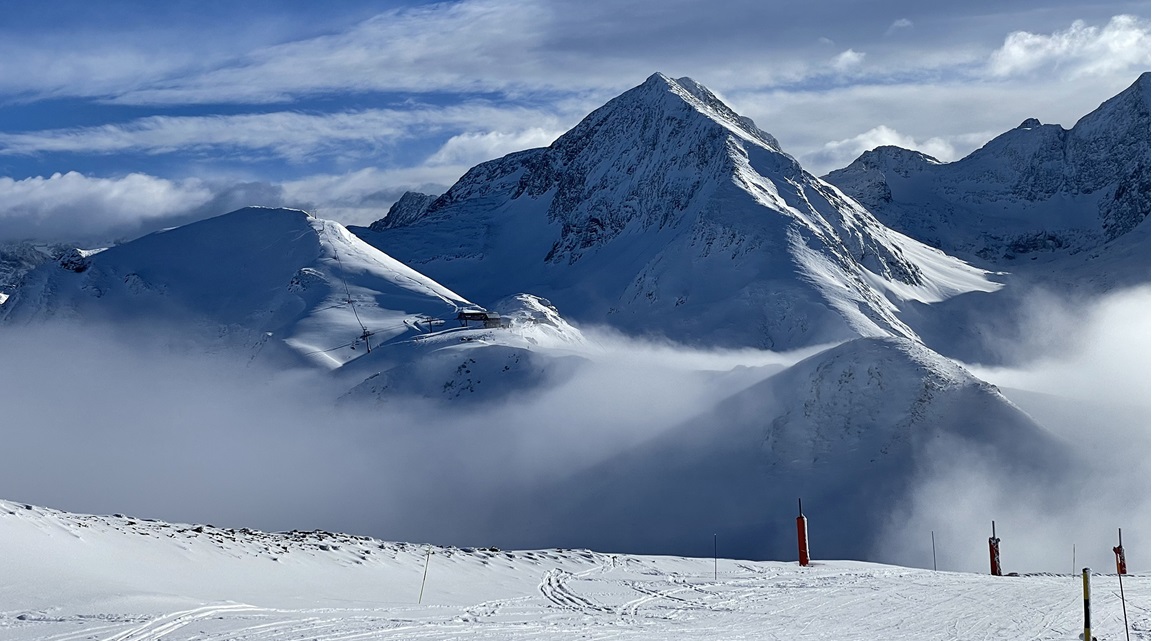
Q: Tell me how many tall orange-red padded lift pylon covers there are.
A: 3